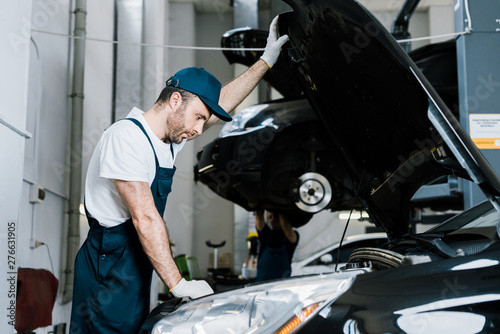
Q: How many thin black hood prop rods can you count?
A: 1